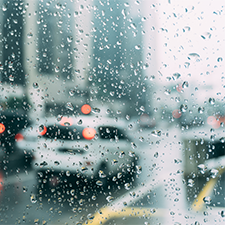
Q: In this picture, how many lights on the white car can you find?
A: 3